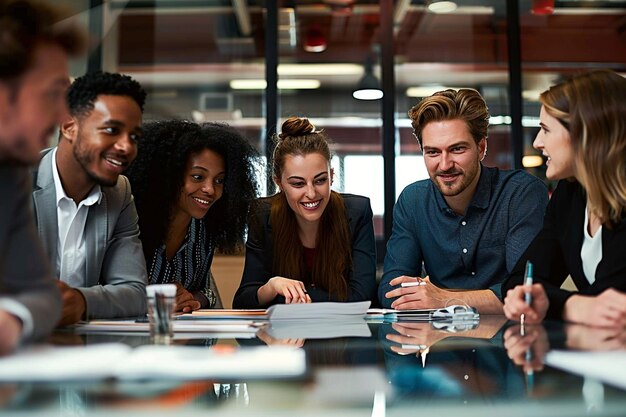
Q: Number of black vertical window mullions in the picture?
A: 4